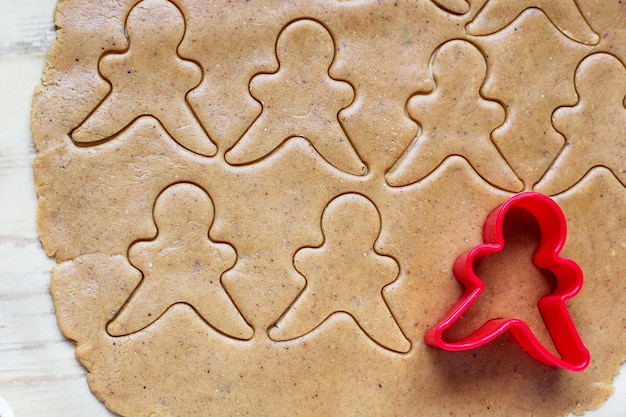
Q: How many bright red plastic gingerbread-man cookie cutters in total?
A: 1